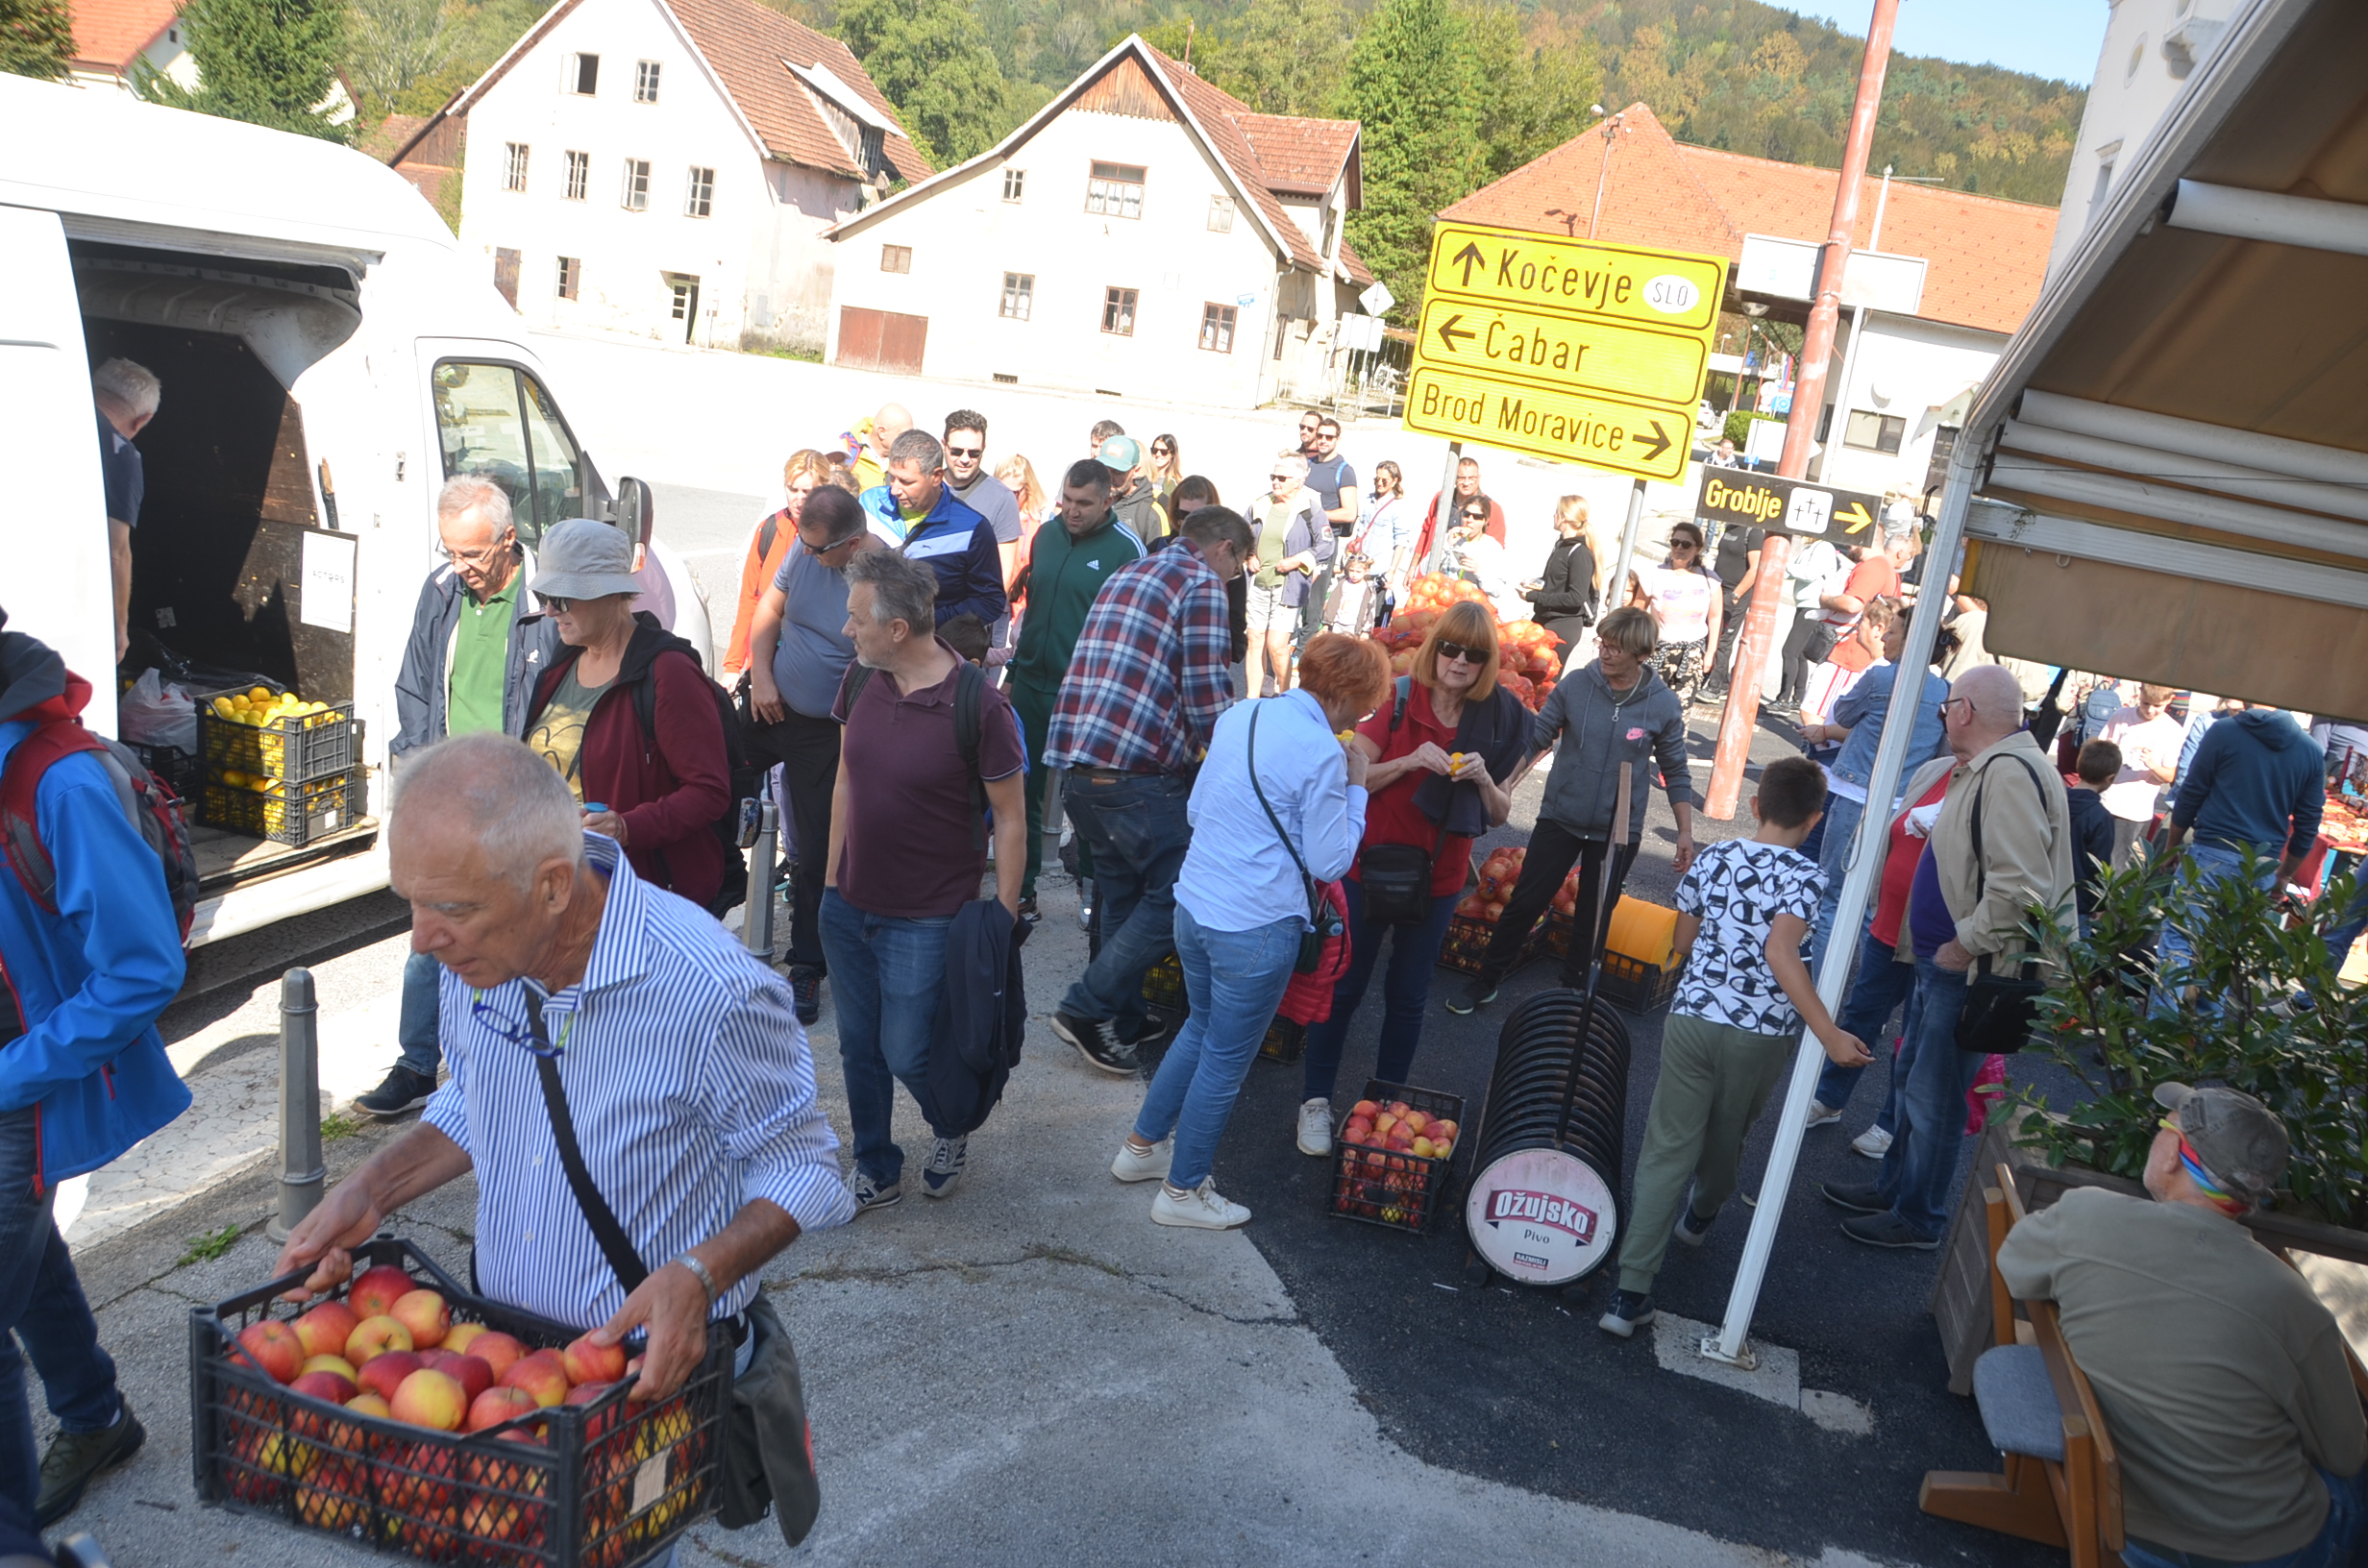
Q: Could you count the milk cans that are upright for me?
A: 0